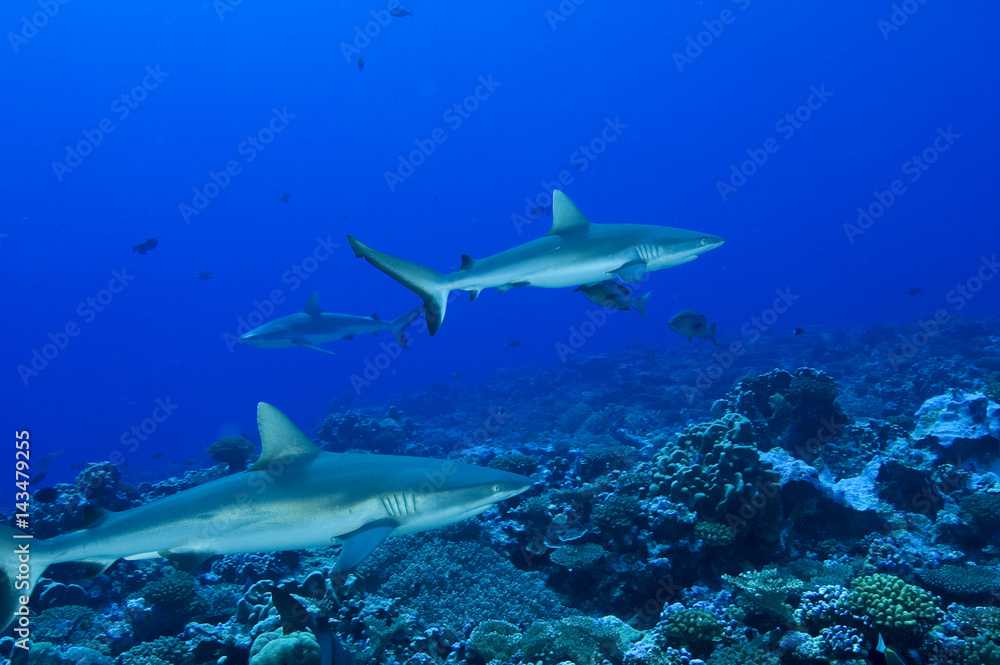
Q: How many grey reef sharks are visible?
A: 3